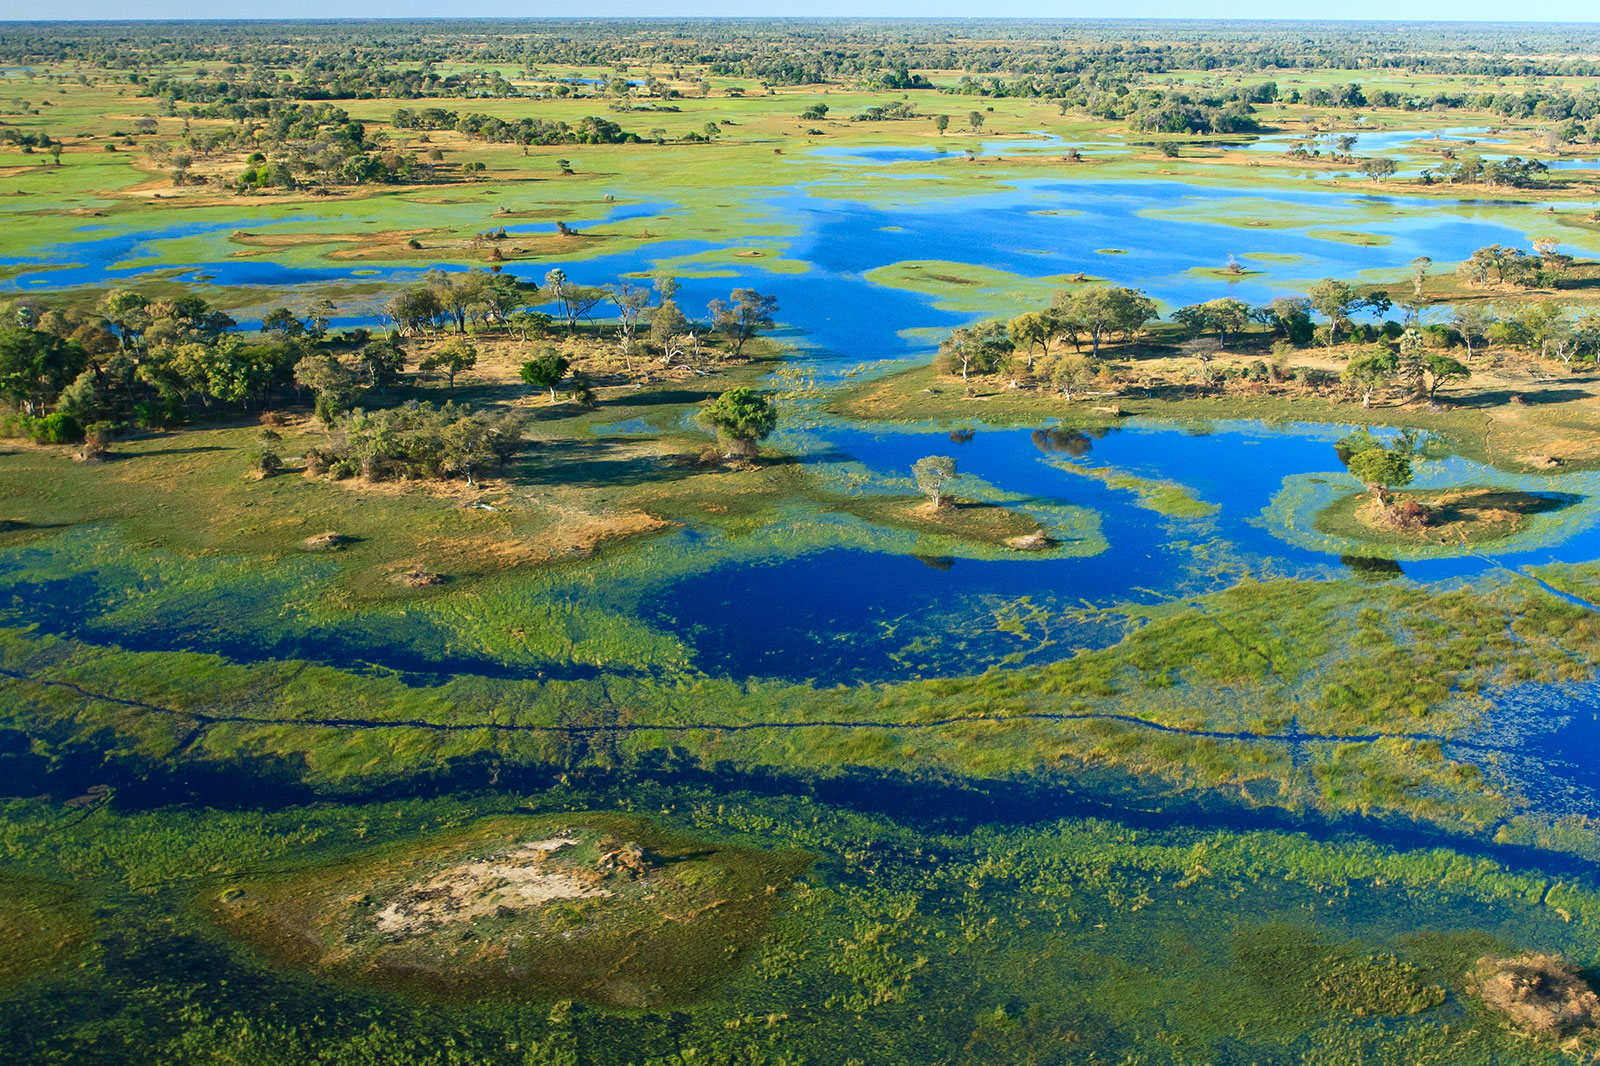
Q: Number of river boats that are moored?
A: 0